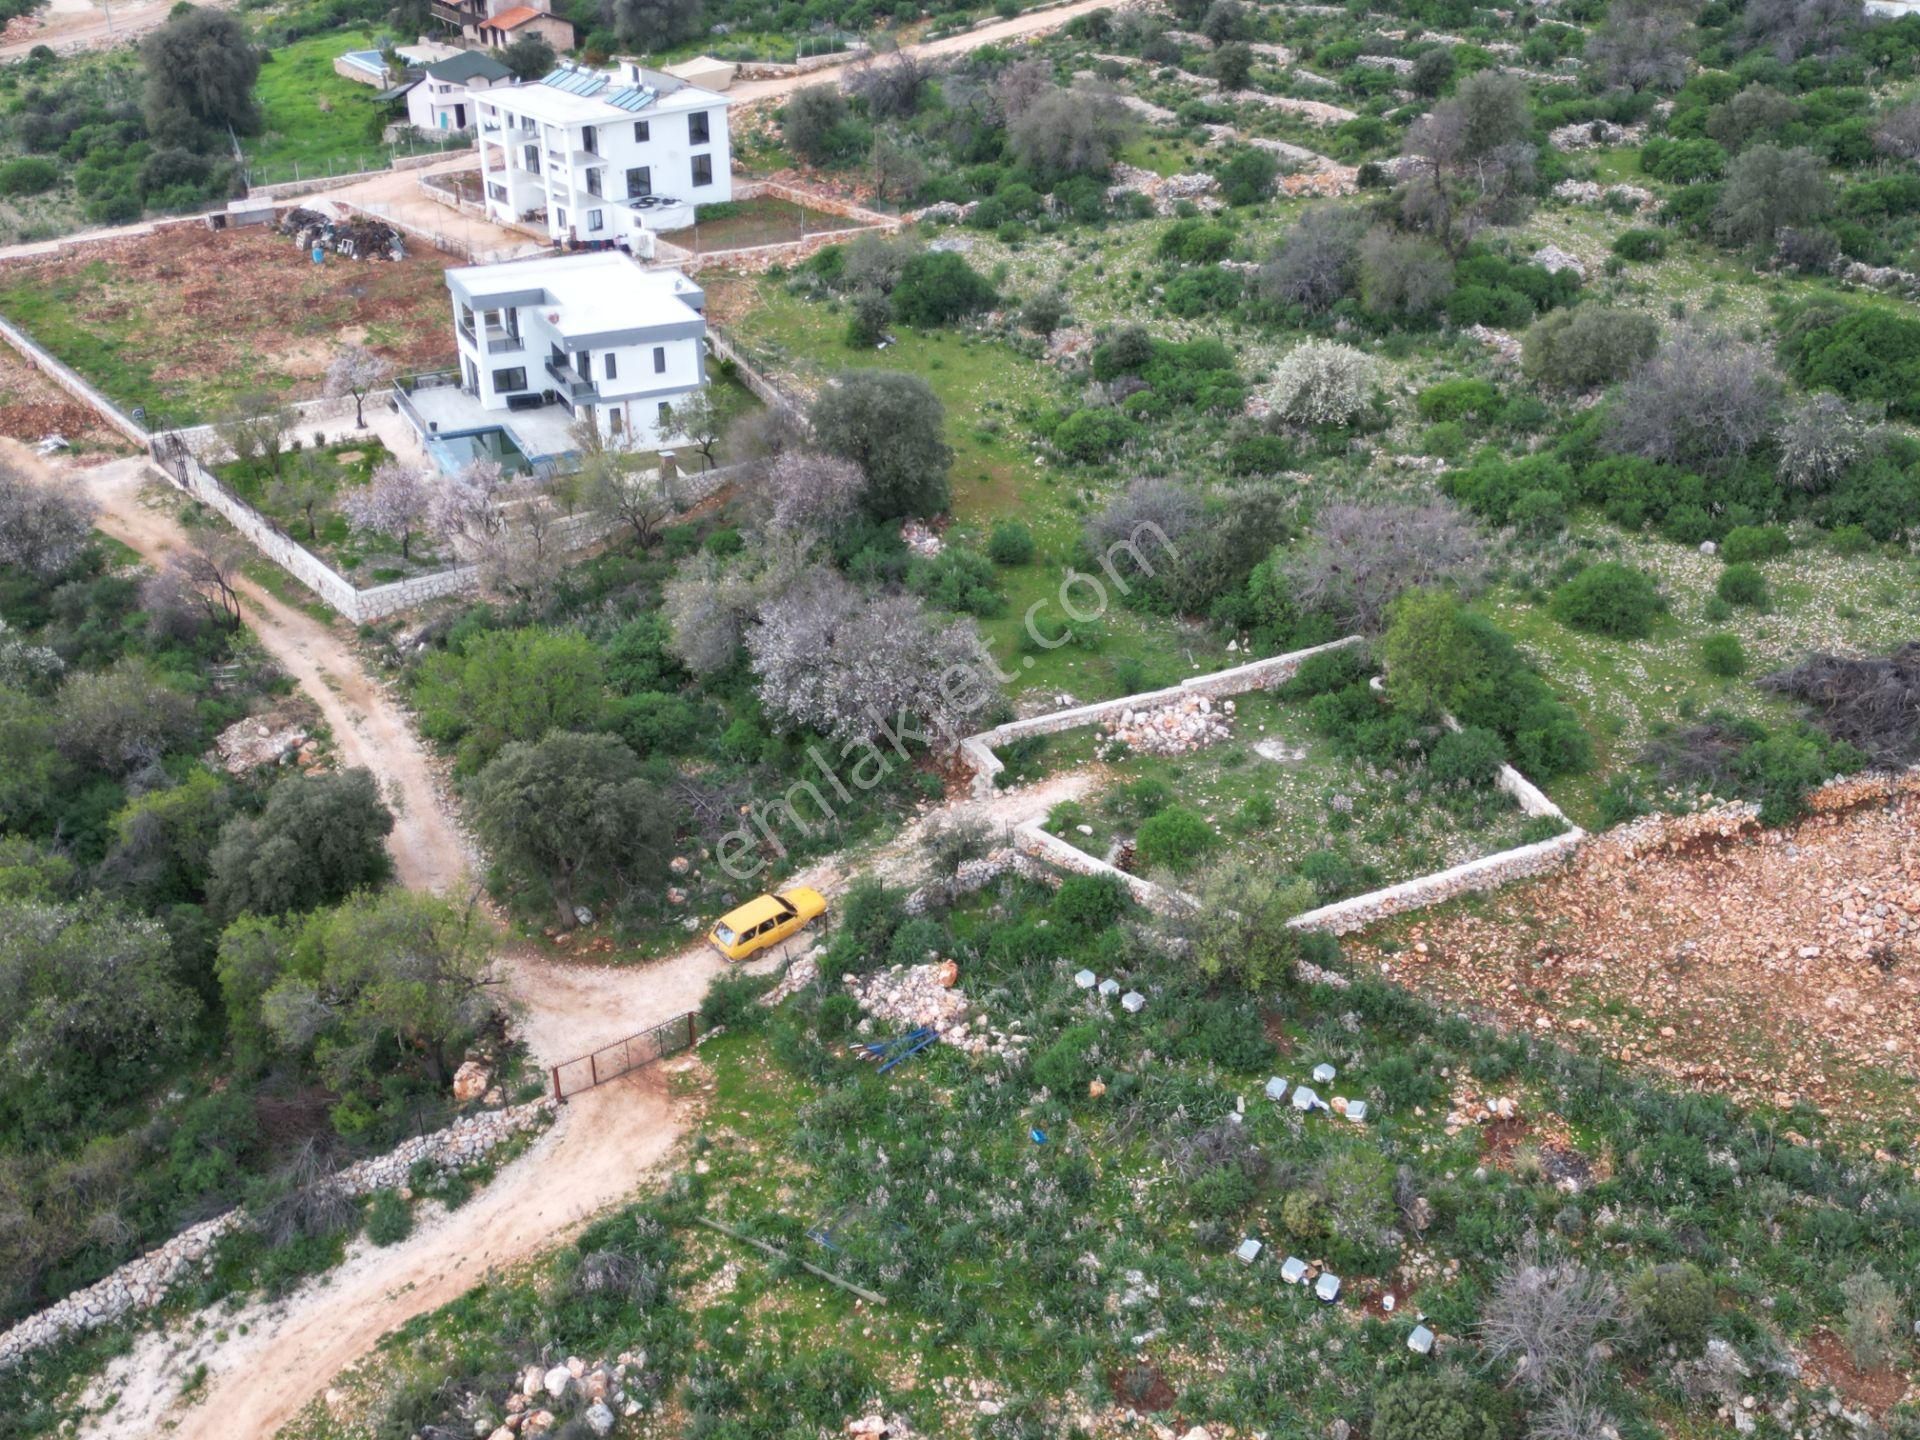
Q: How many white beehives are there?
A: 11